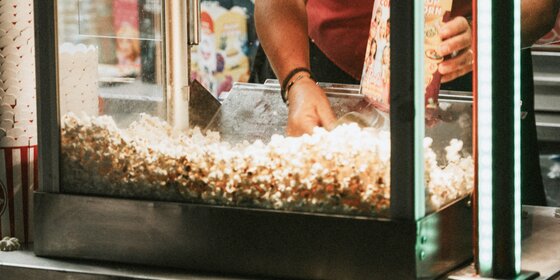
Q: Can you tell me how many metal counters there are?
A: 1